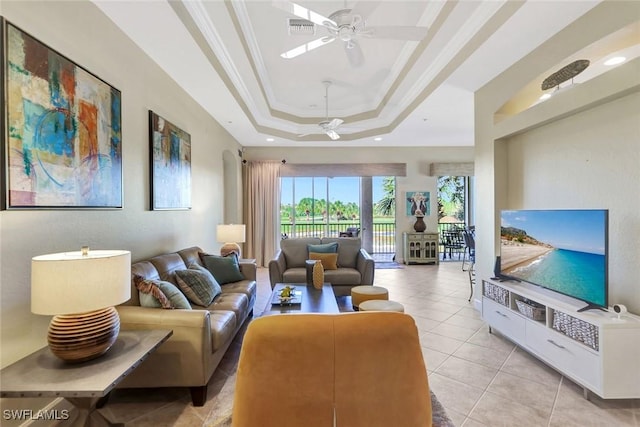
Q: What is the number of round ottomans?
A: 2